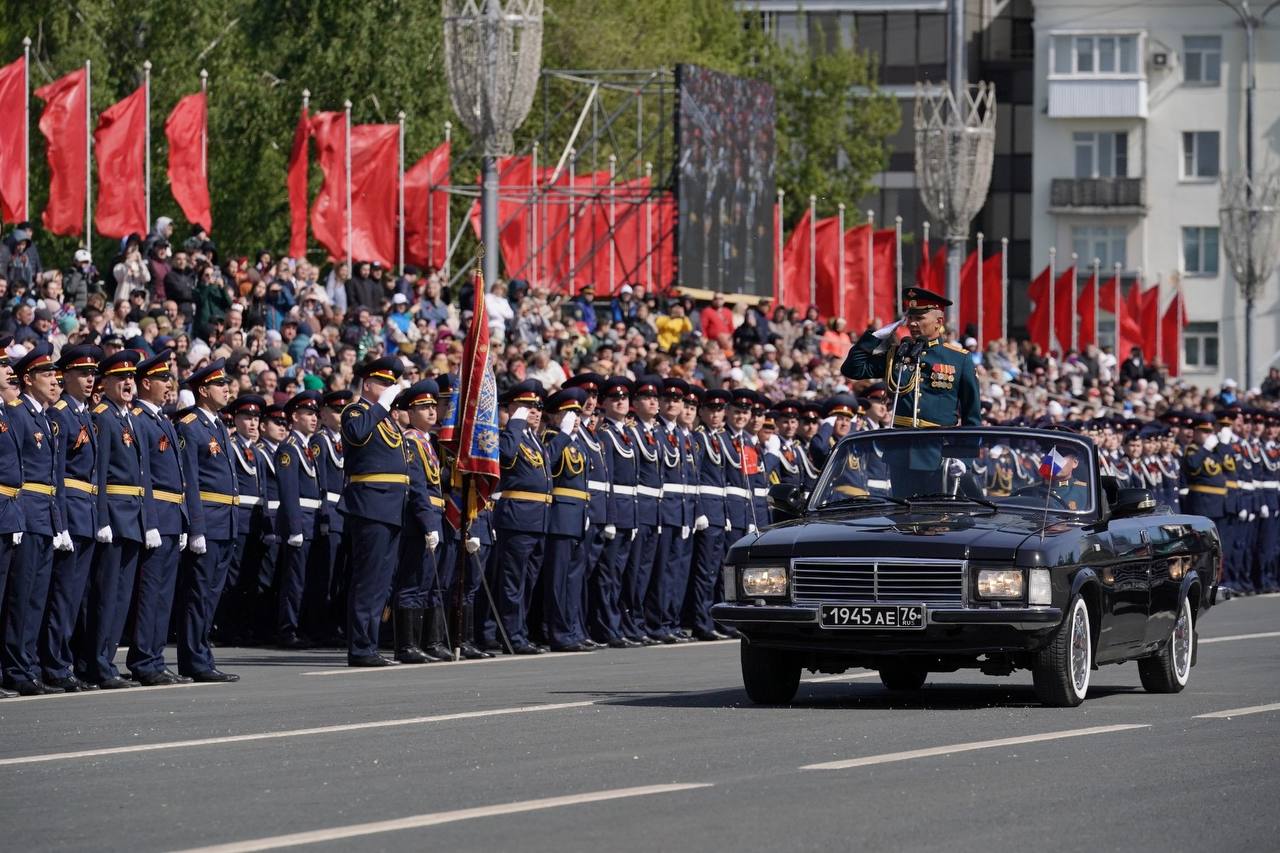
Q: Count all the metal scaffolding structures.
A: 1